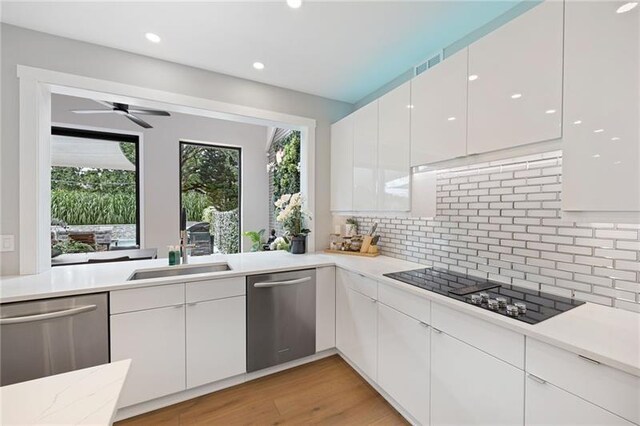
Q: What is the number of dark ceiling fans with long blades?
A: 1